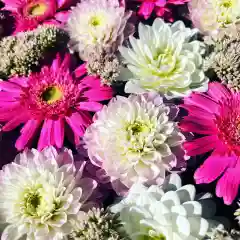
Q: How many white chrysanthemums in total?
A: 6